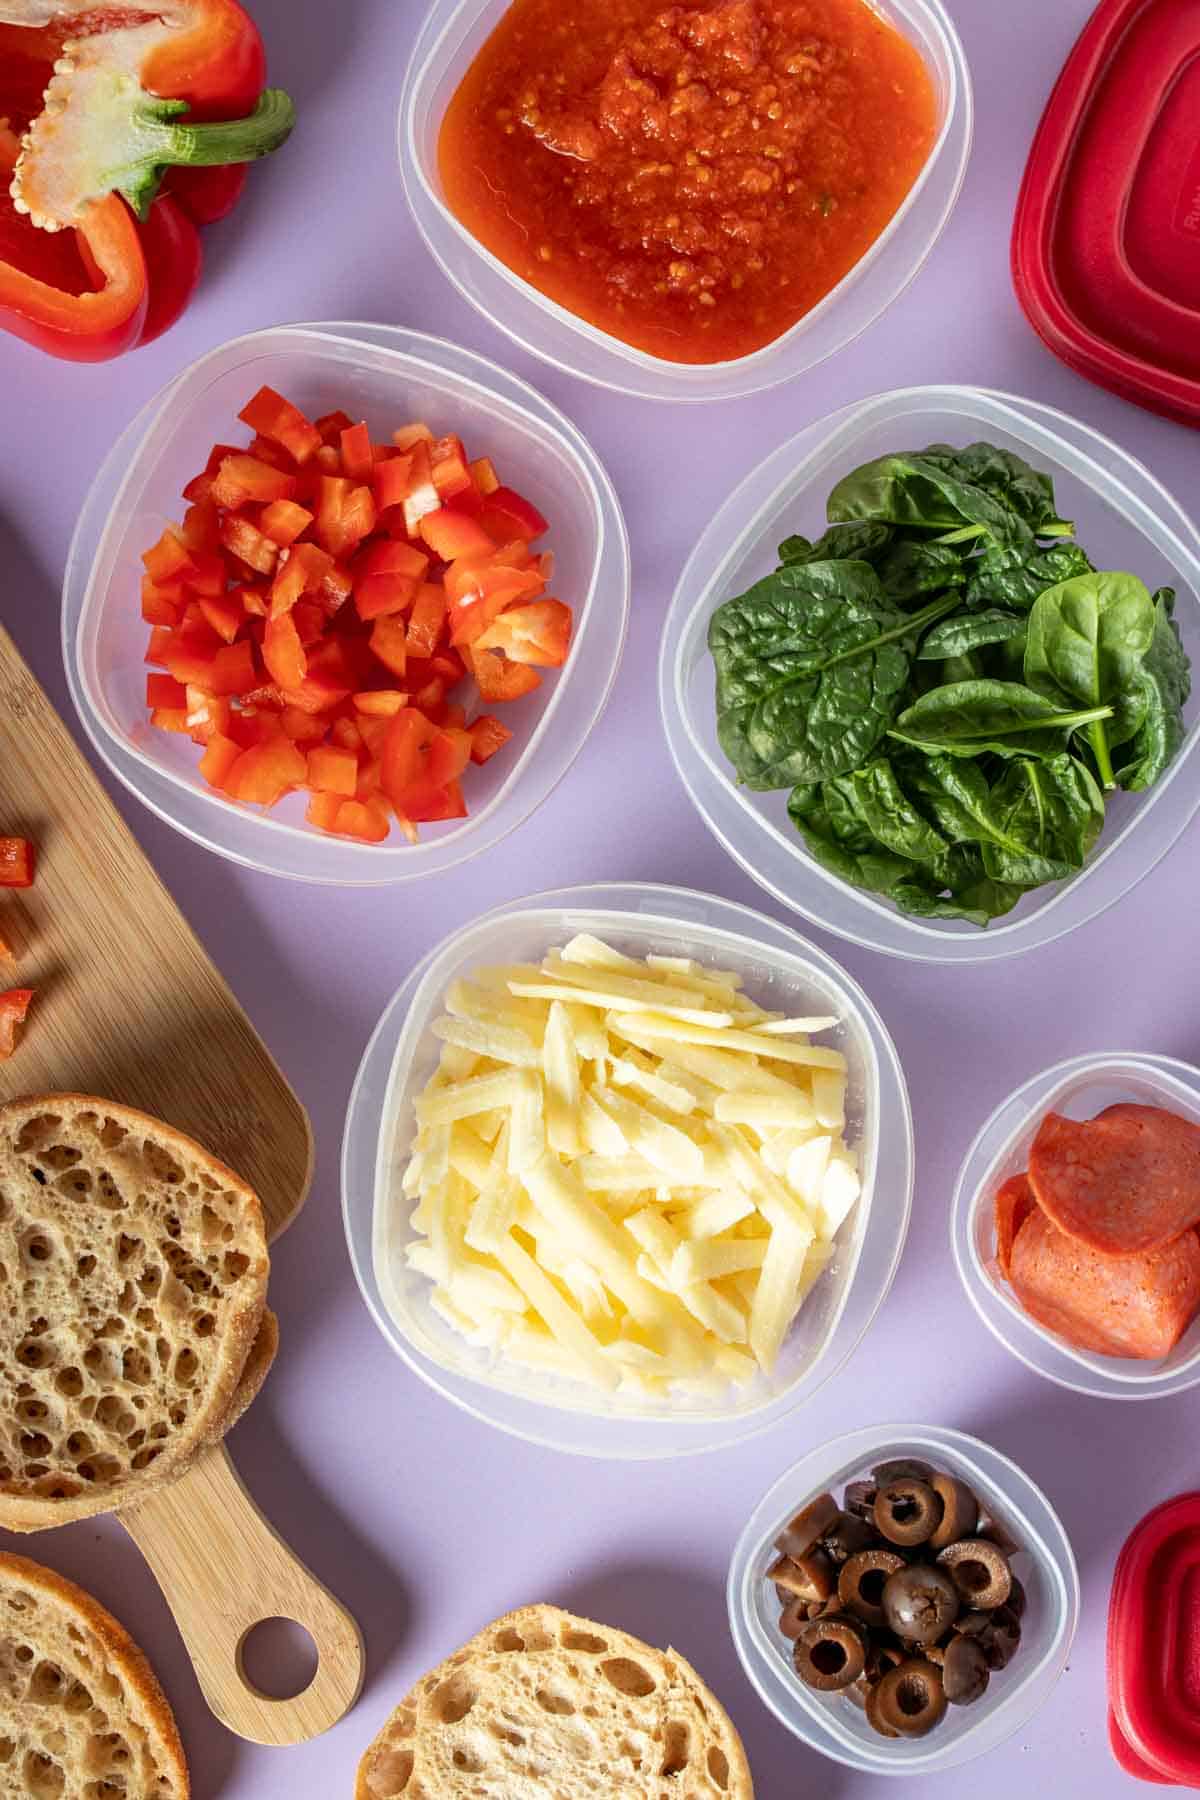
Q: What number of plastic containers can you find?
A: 6